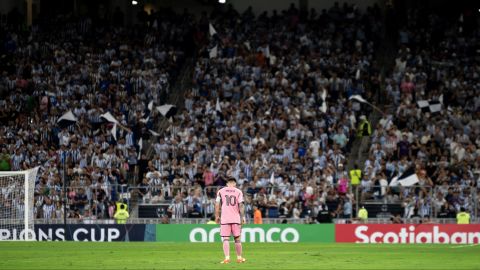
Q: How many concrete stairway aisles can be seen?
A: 2